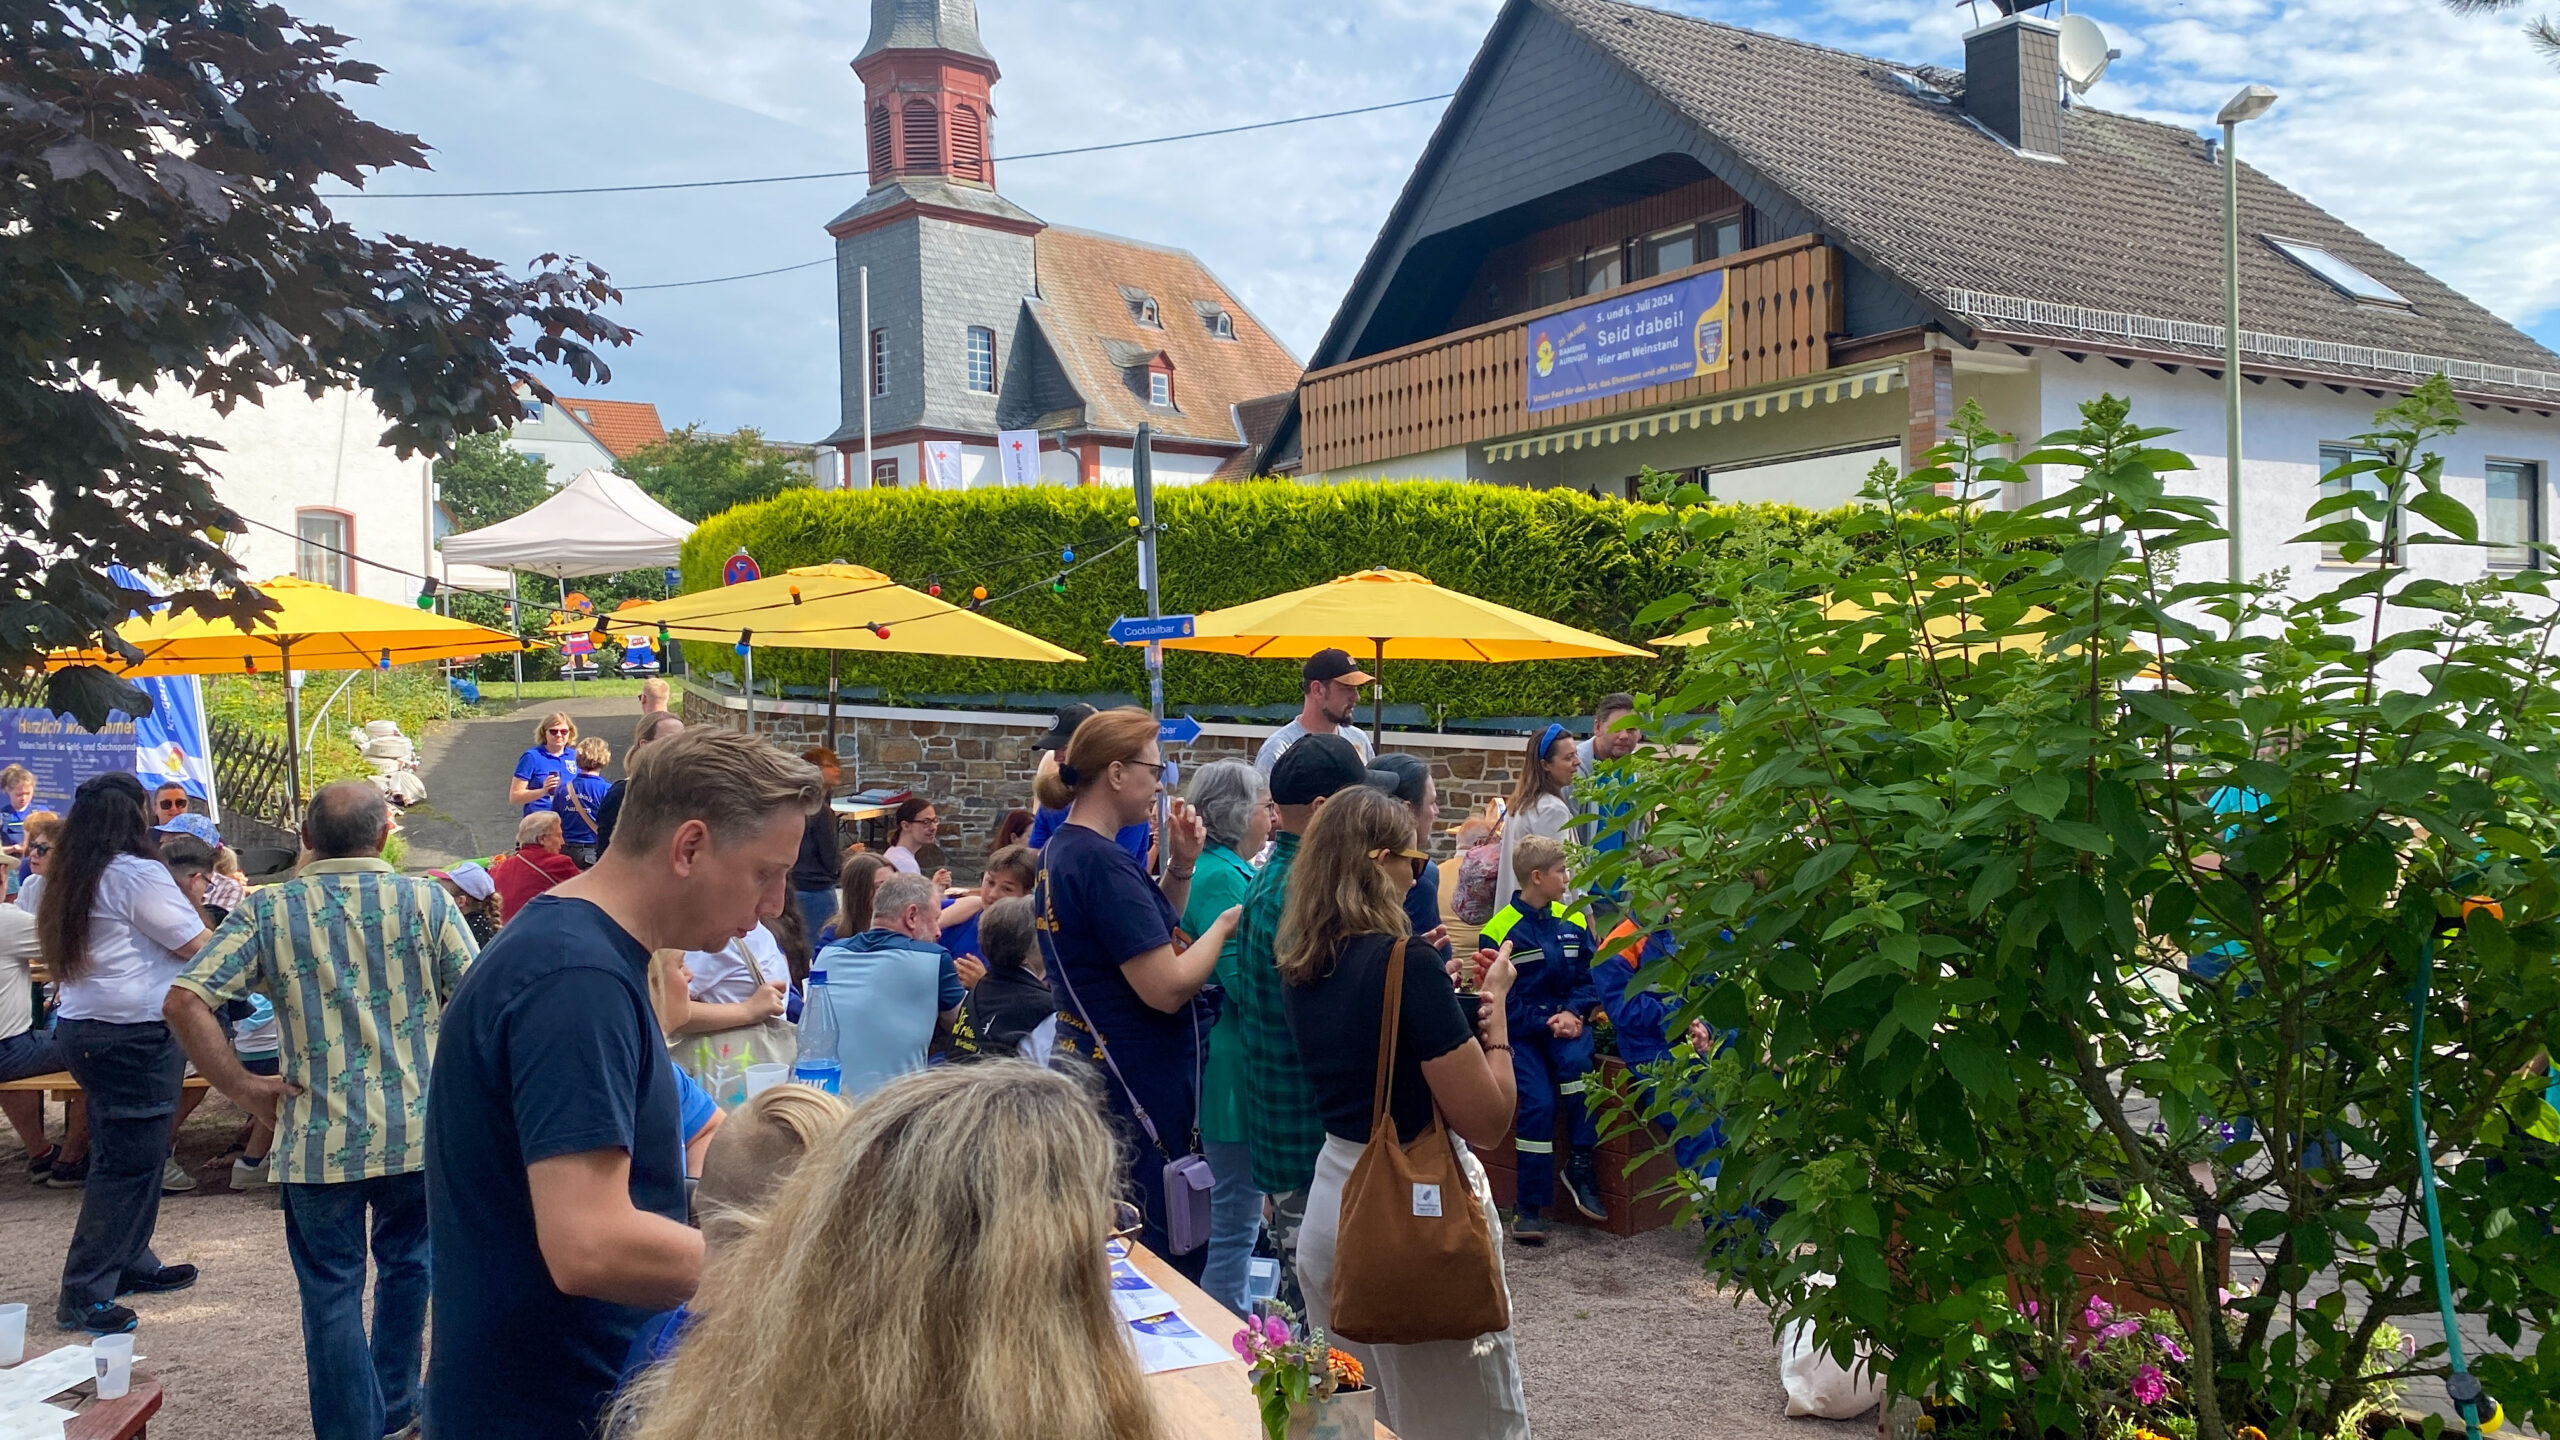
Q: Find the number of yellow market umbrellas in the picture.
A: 4